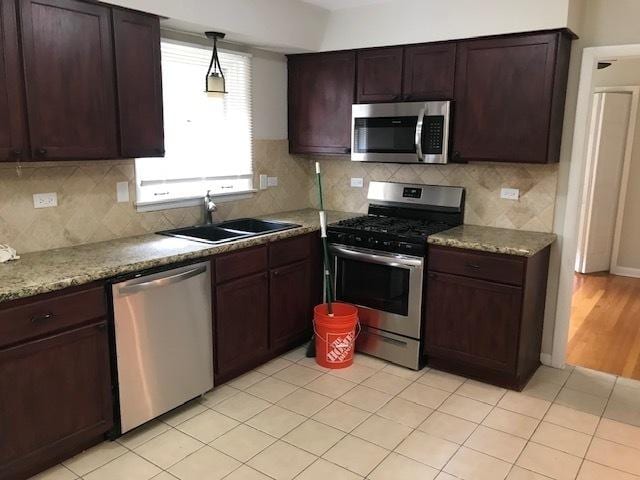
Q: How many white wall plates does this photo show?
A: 6